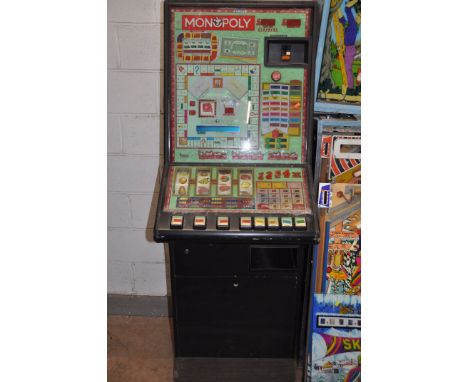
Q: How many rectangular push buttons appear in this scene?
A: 8